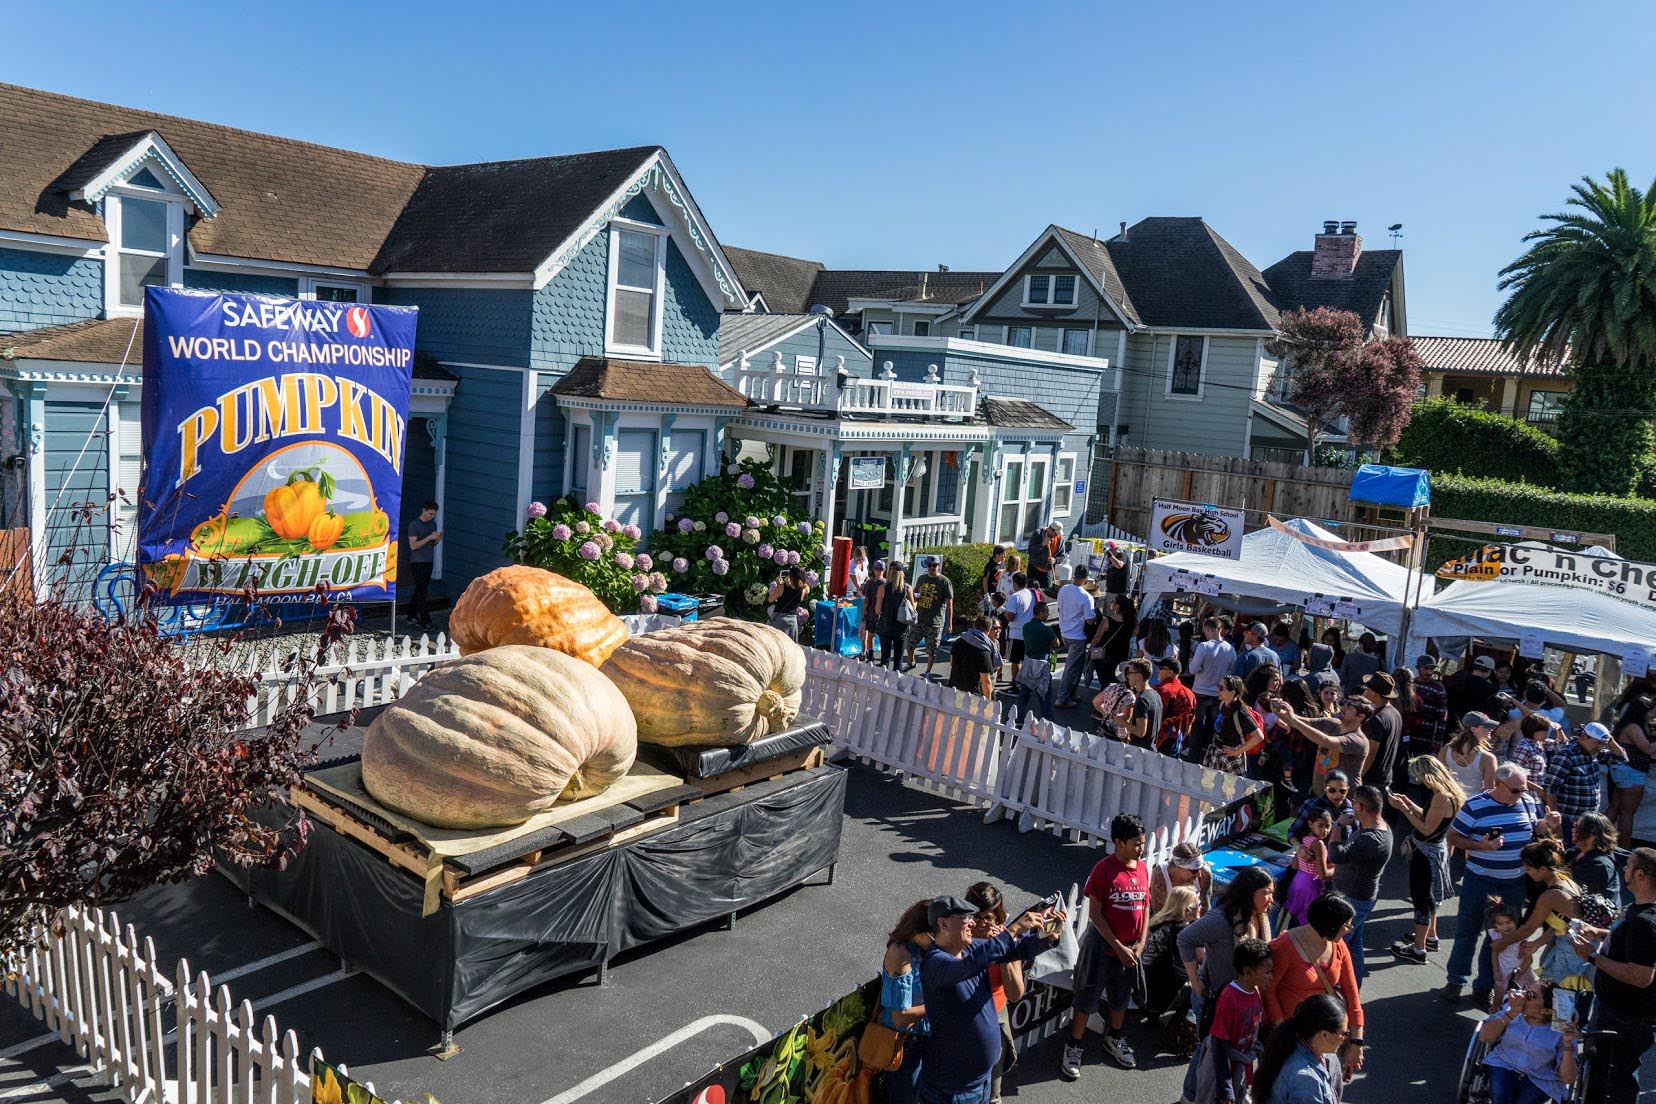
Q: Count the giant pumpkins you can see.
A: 3